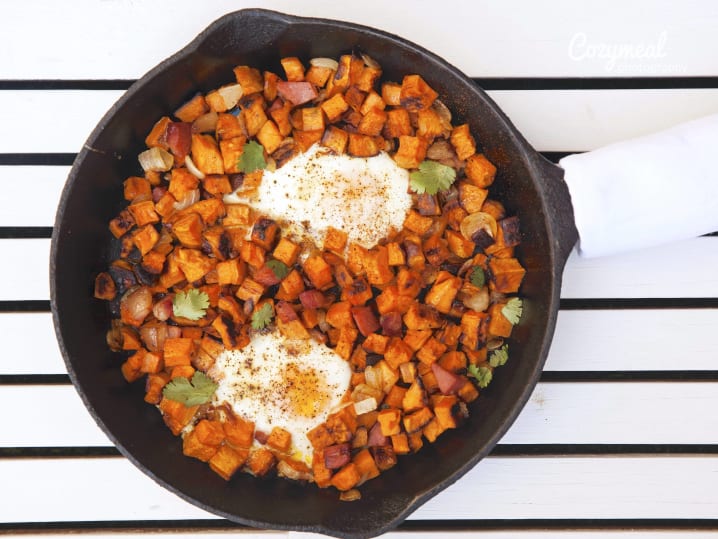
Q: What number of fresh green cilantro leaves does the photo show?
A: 10